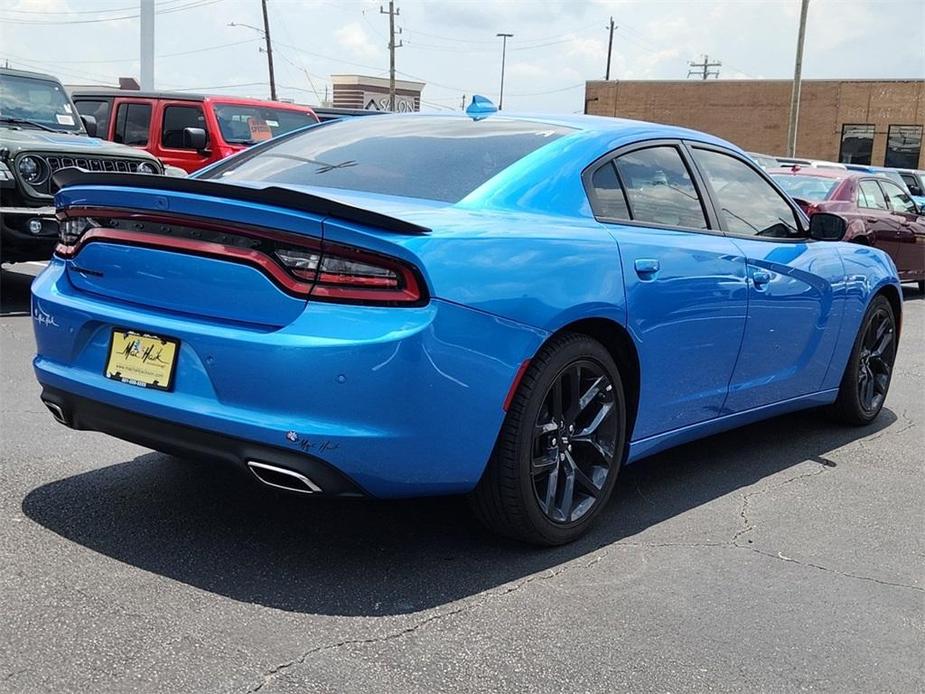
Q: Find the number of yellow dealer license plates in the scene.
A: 1